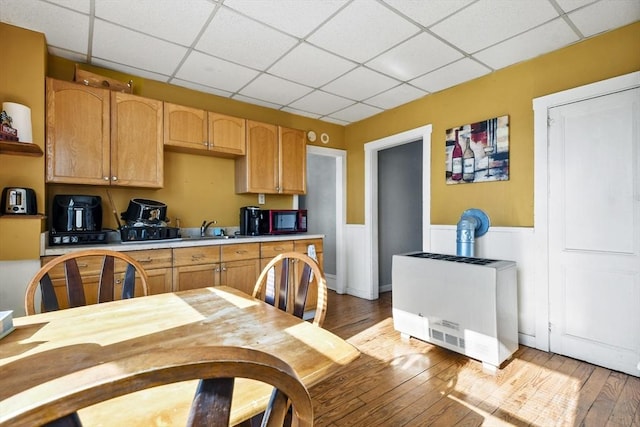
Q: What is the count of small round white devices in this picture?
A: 2